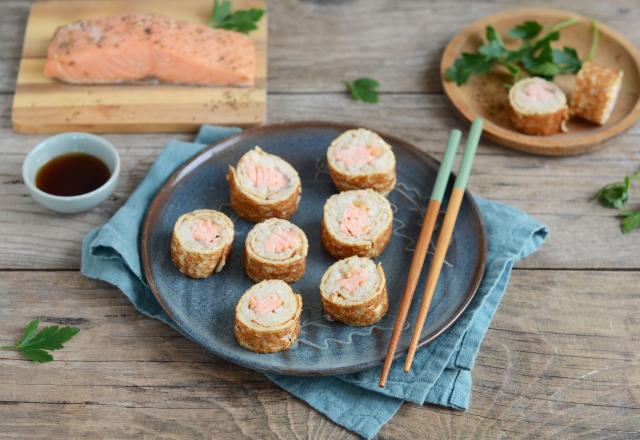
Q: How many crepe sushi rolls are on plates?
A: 9